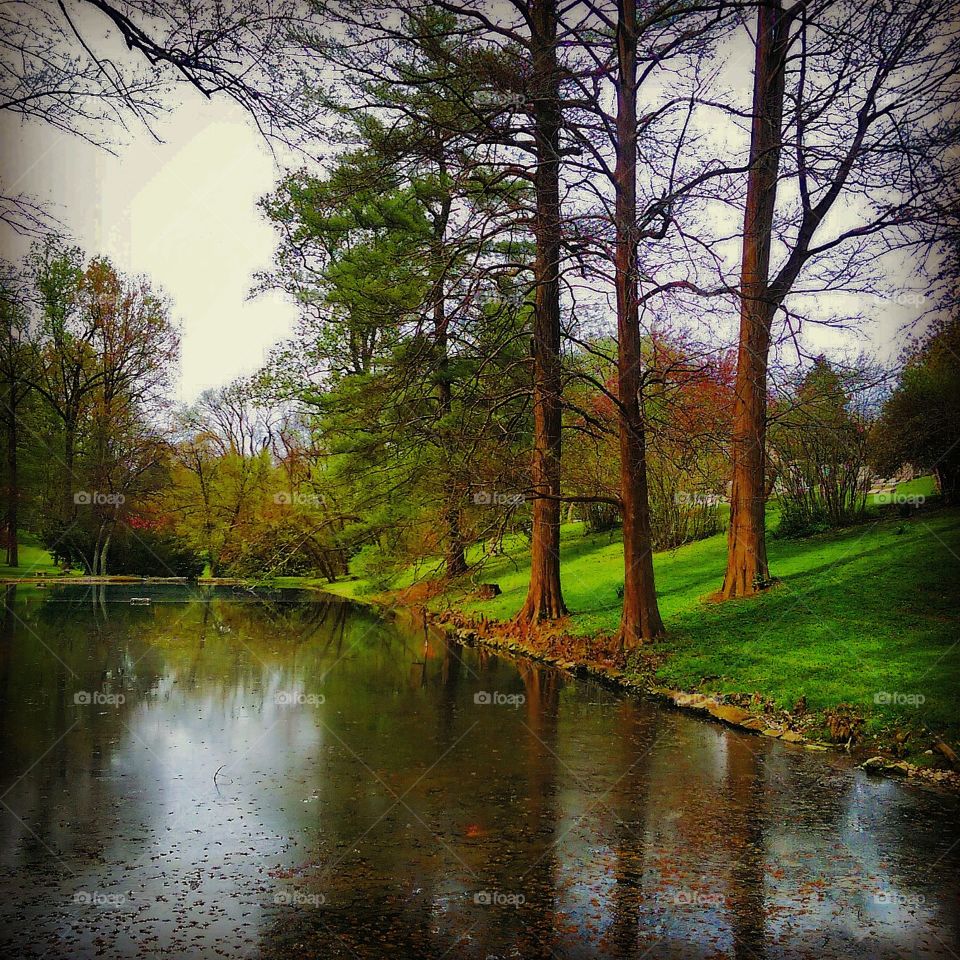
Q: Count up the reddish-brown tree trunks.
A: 3